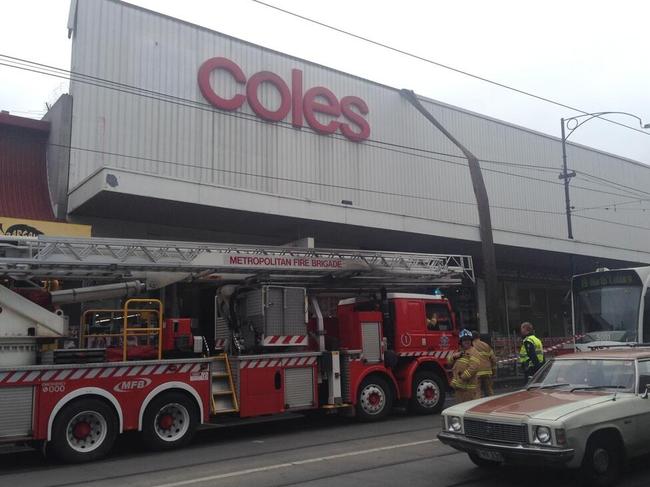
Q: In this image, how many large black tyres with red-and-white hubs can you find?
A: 4